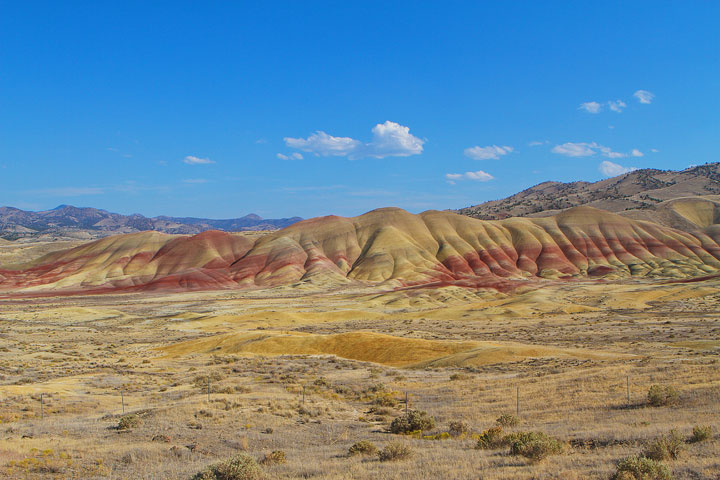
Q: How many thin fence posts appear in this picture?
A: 7